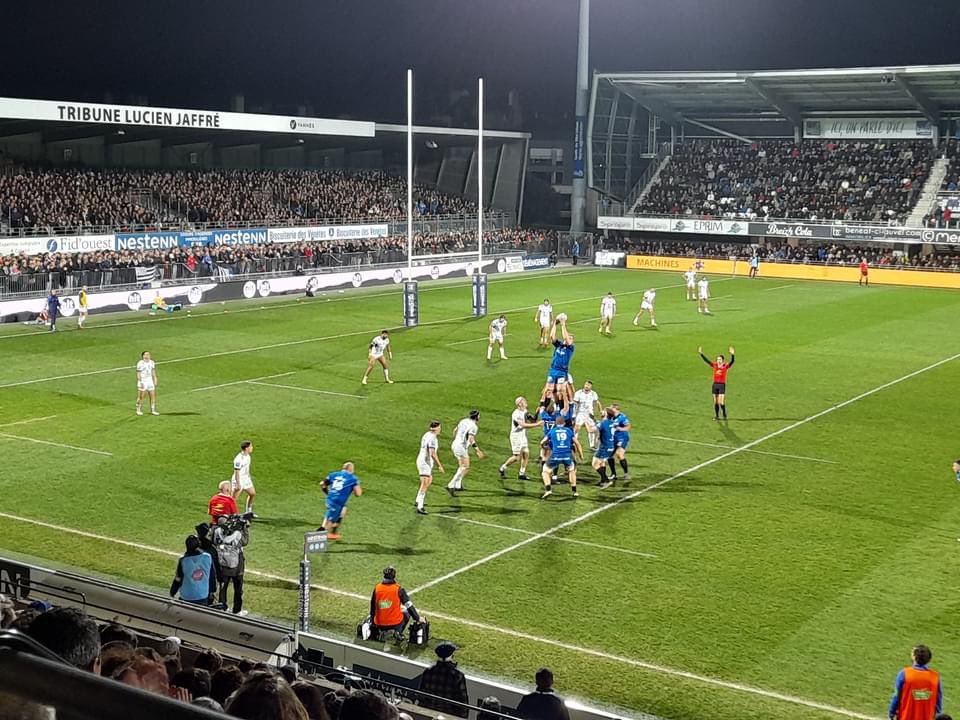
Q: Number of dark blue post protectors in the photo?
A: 2